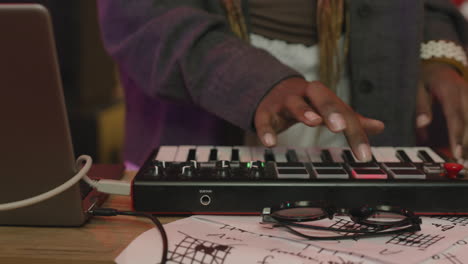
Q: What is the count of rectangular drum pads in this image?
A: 8